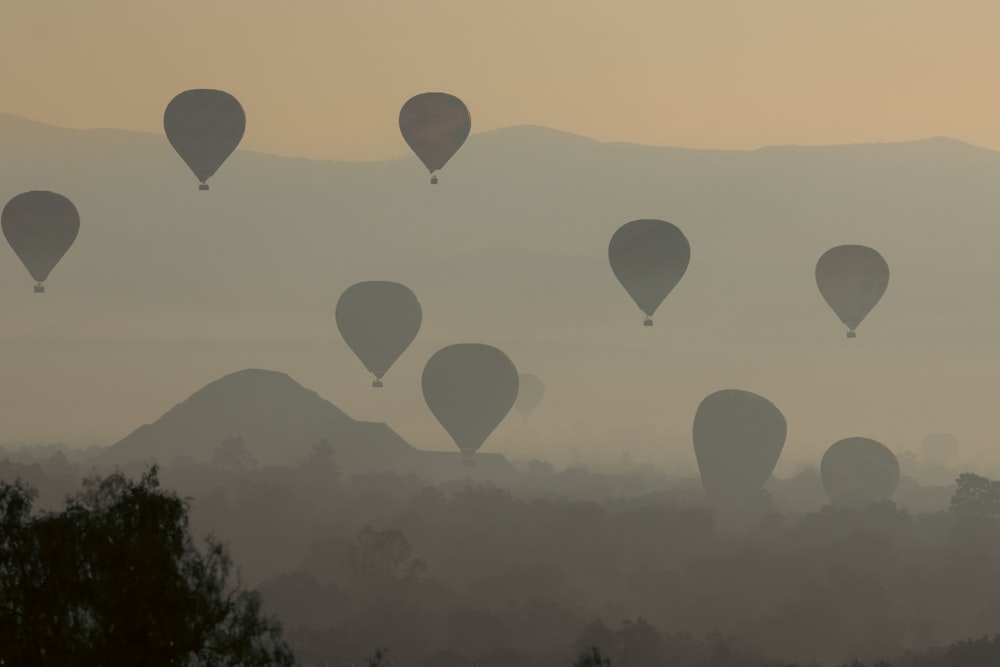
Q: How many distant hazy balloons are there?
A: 2